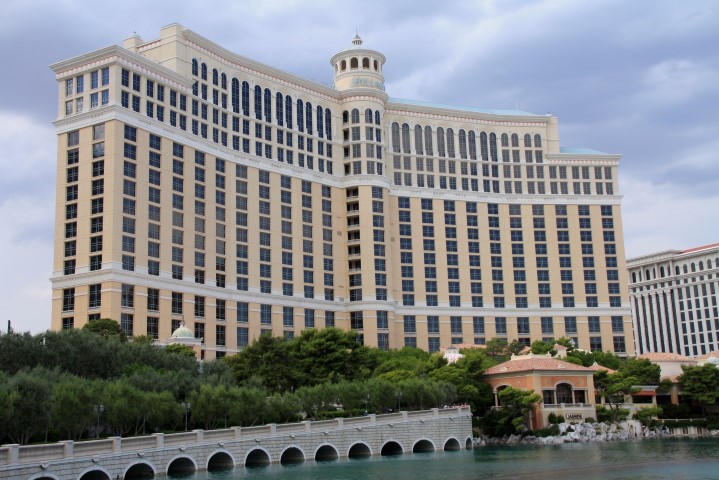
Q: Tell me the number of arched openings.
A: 13